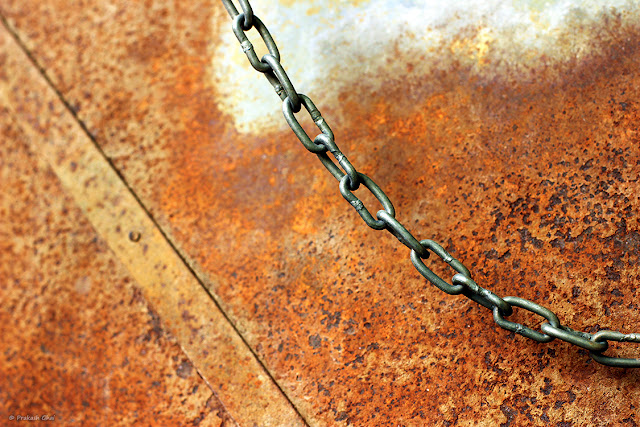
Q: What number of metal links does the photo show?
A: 12